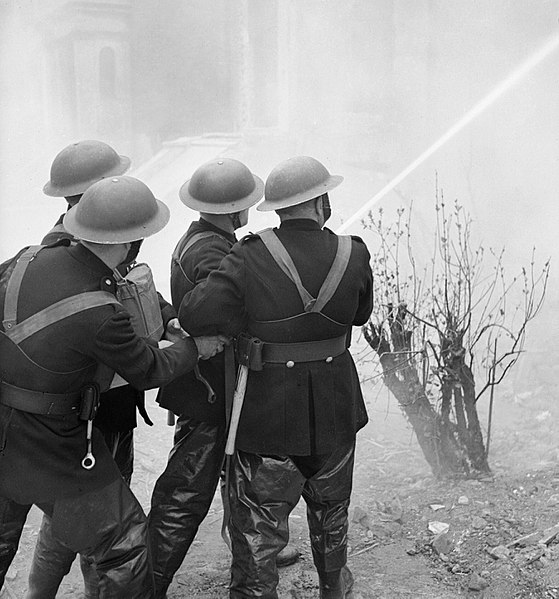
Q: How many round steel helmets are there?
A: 4